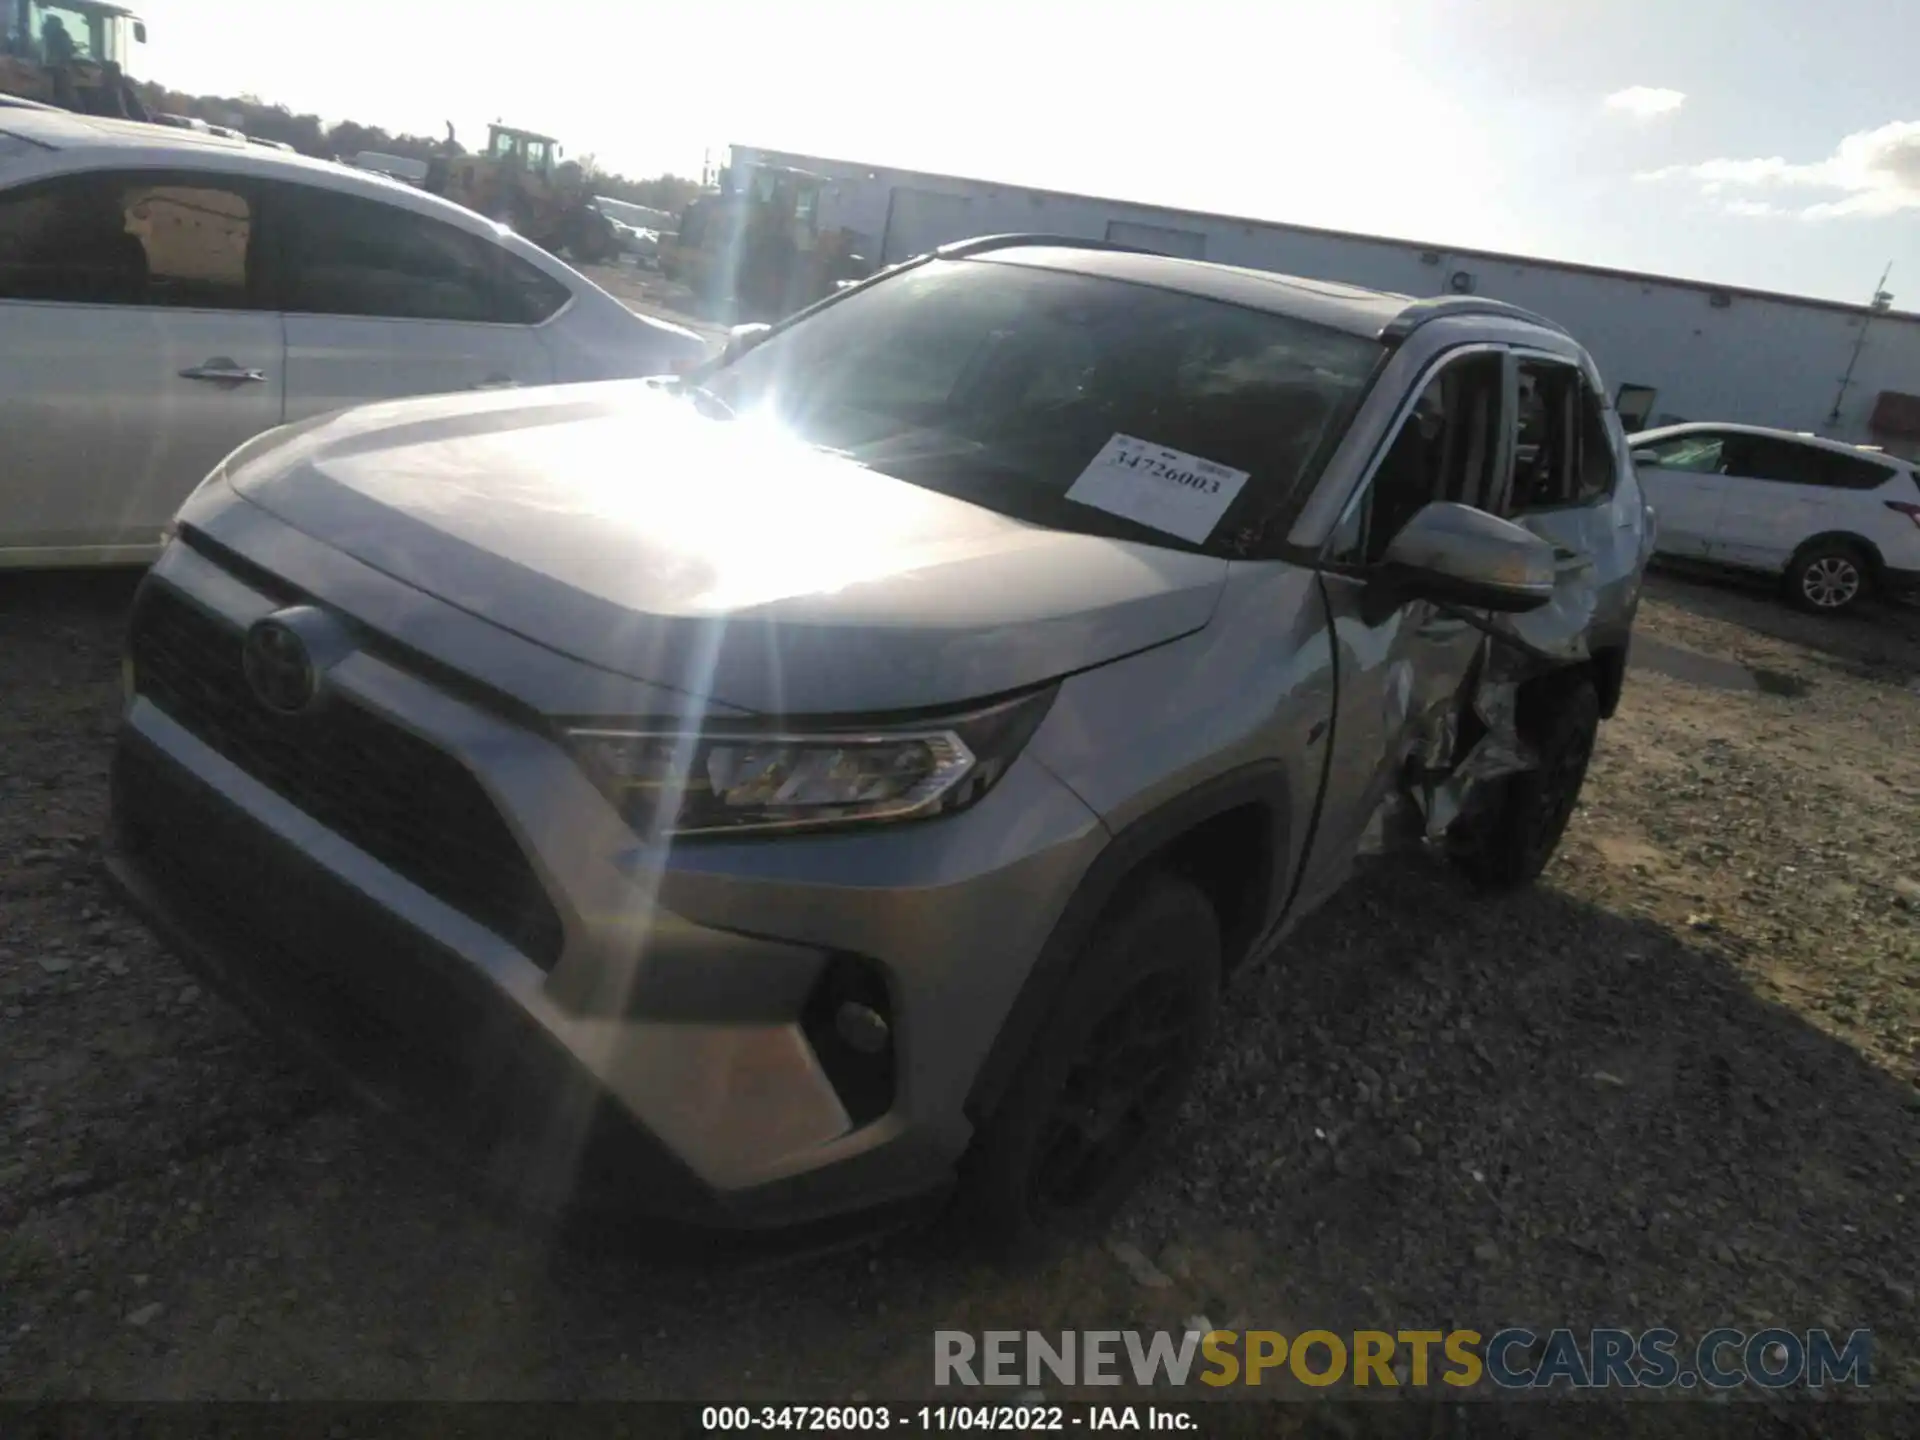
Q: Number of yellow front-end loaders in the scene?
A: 3